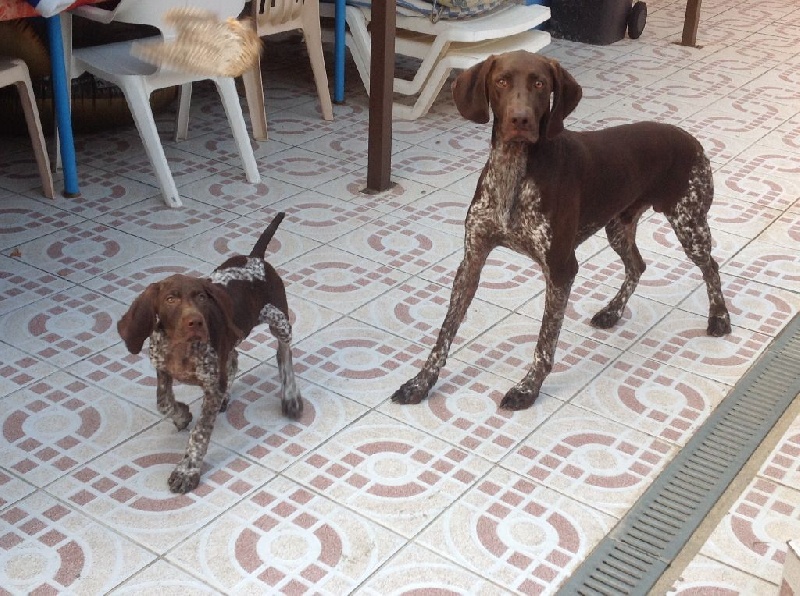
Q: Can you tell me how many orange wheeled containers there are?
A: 0